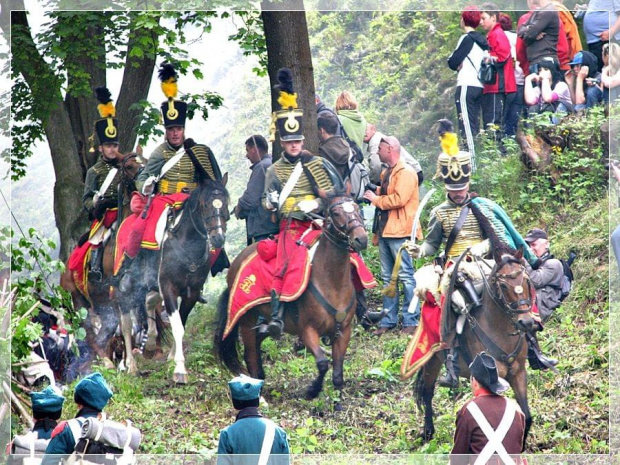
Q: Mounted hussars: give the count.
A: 4